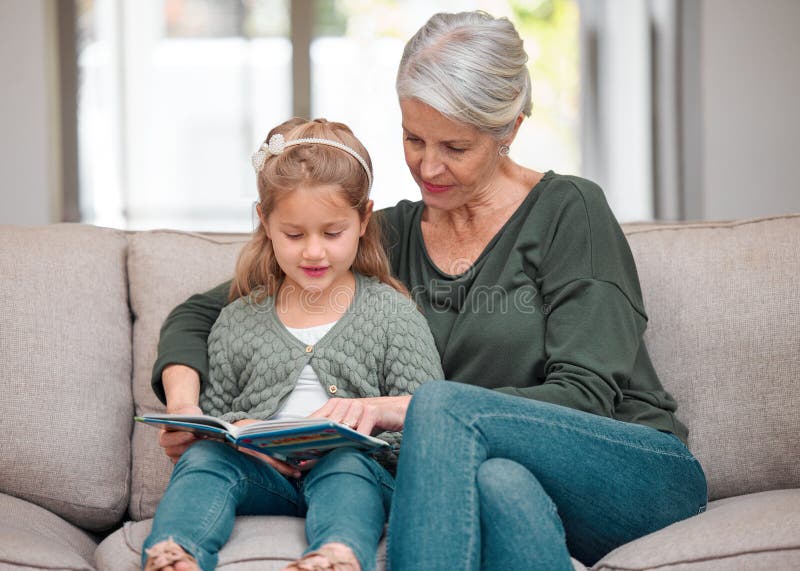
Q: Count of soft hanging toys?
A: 0